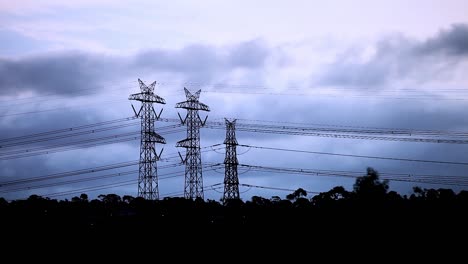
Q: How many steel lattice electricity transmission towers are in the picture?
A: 3